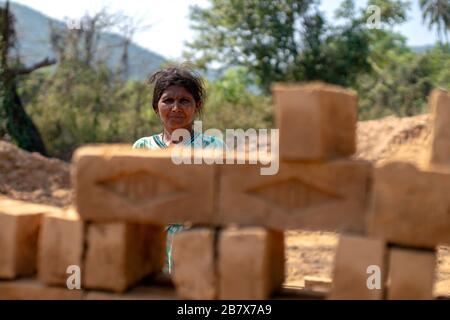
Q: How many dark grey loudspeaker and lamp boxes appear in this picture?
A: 0